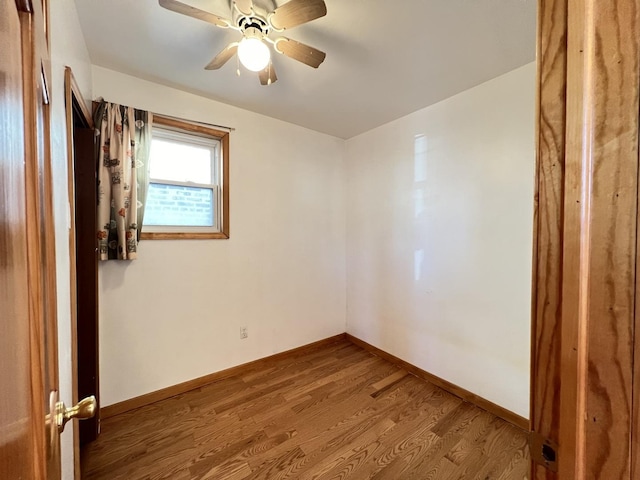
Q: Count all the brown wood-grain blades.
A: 6